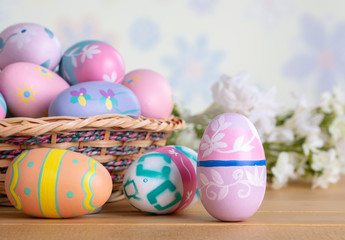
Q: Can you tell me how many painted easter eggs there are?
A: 9